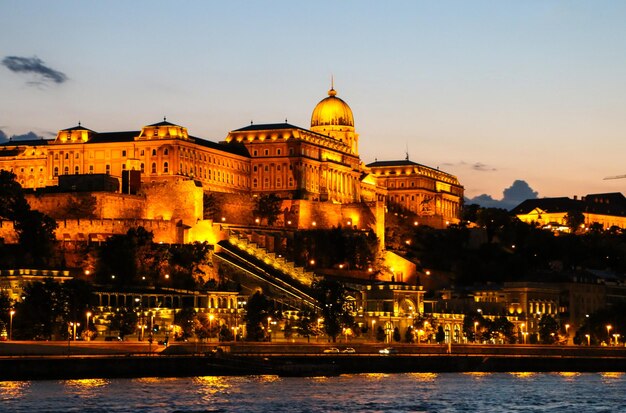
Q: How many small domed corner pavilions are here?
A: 2